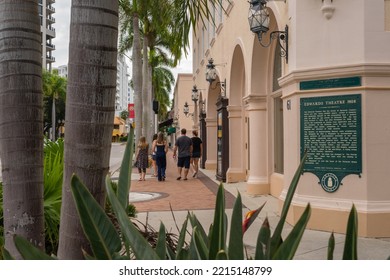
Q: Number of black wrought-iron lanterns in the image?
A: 4